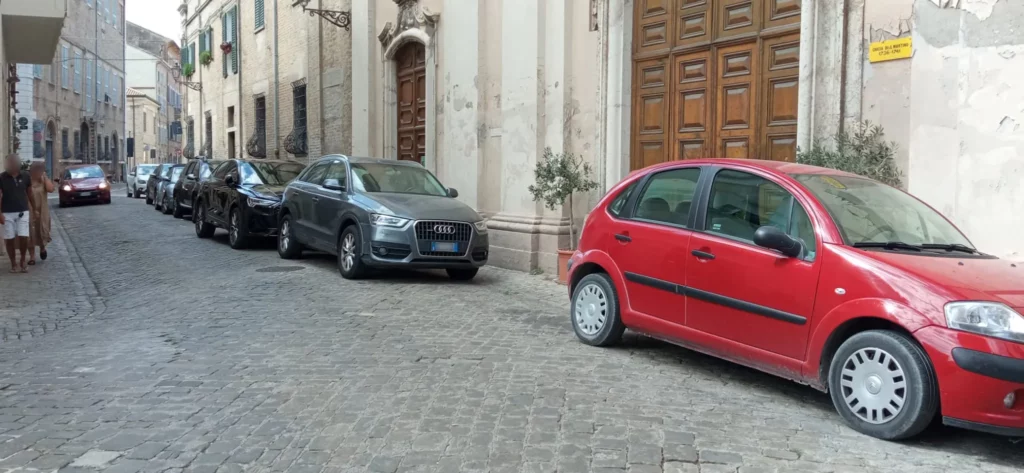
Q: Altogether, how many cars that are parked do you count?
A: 7